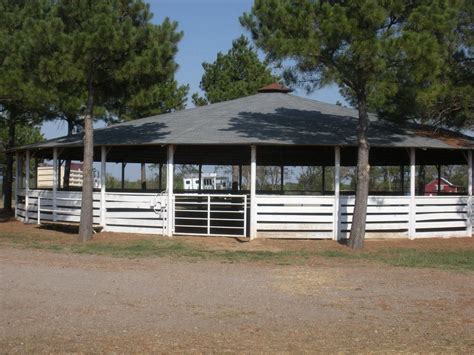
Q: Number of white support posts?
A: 9